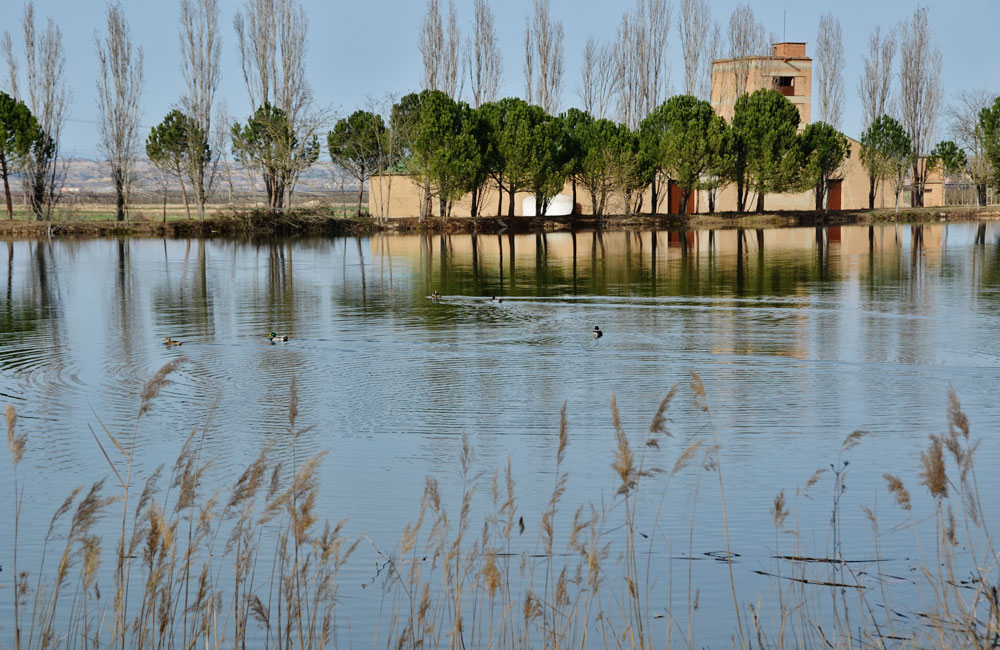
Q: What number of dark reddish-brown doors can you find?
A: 2